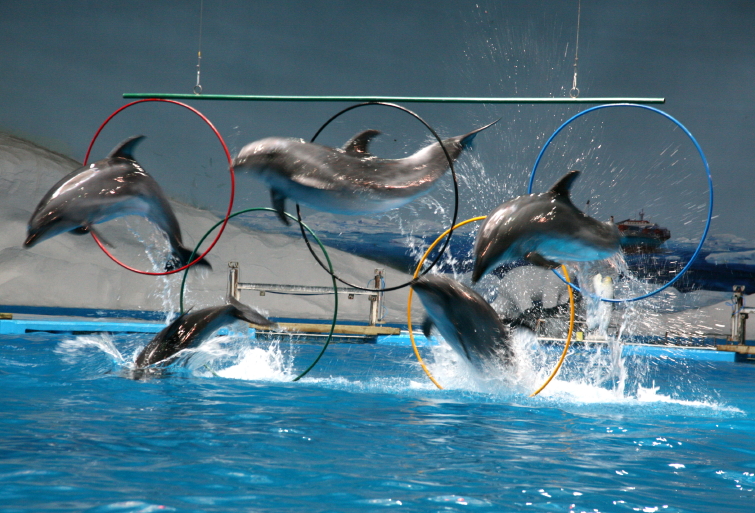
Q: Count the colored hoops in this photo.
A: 5